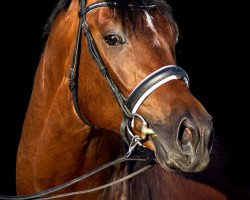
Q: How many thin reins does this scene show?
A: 2